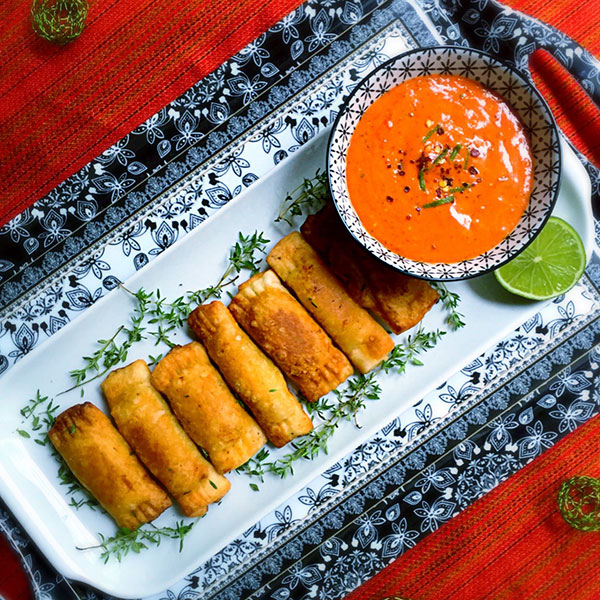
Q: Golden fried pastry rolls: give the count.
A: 7